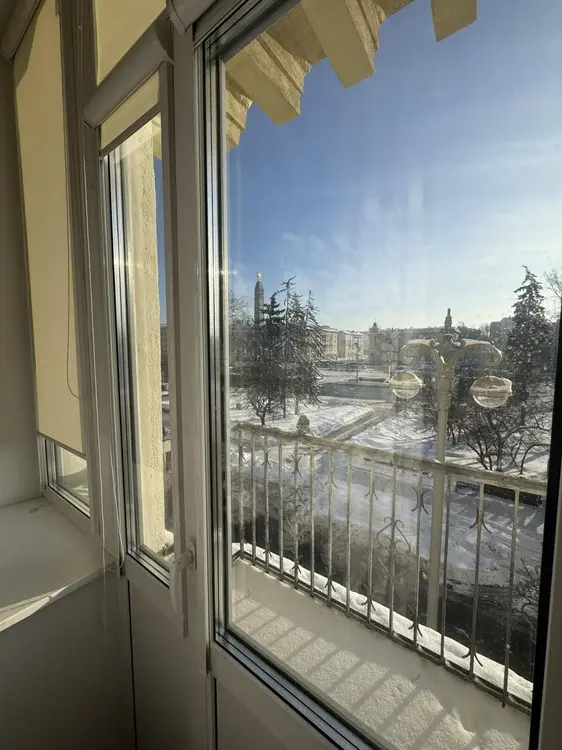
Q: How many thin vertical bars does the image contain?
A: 14